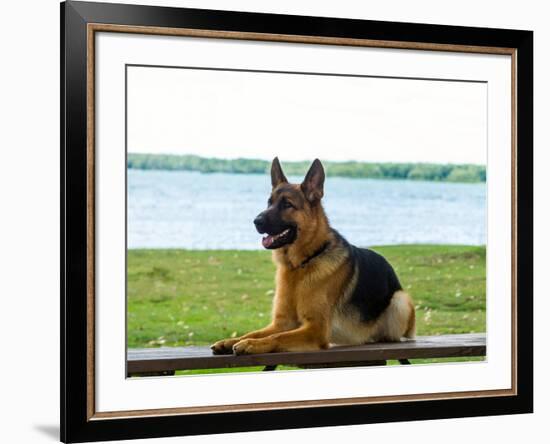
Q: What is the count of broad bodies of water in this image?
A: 1